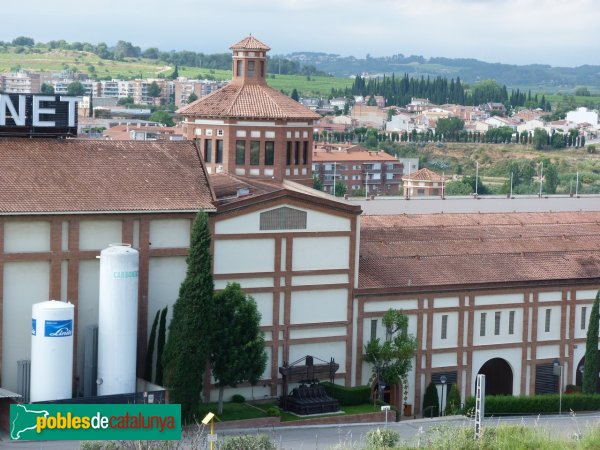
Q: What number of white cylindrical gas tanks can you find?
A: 2